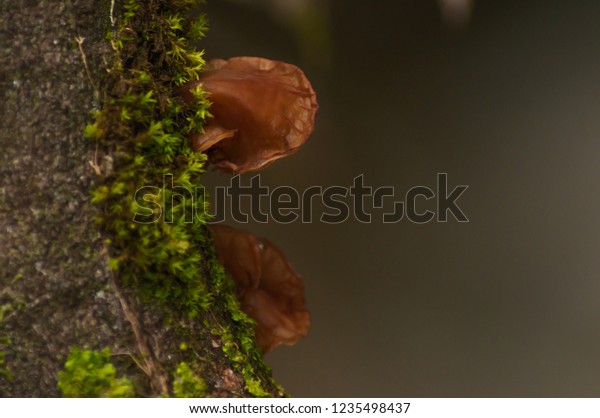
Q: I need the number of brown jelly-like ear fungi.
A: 2